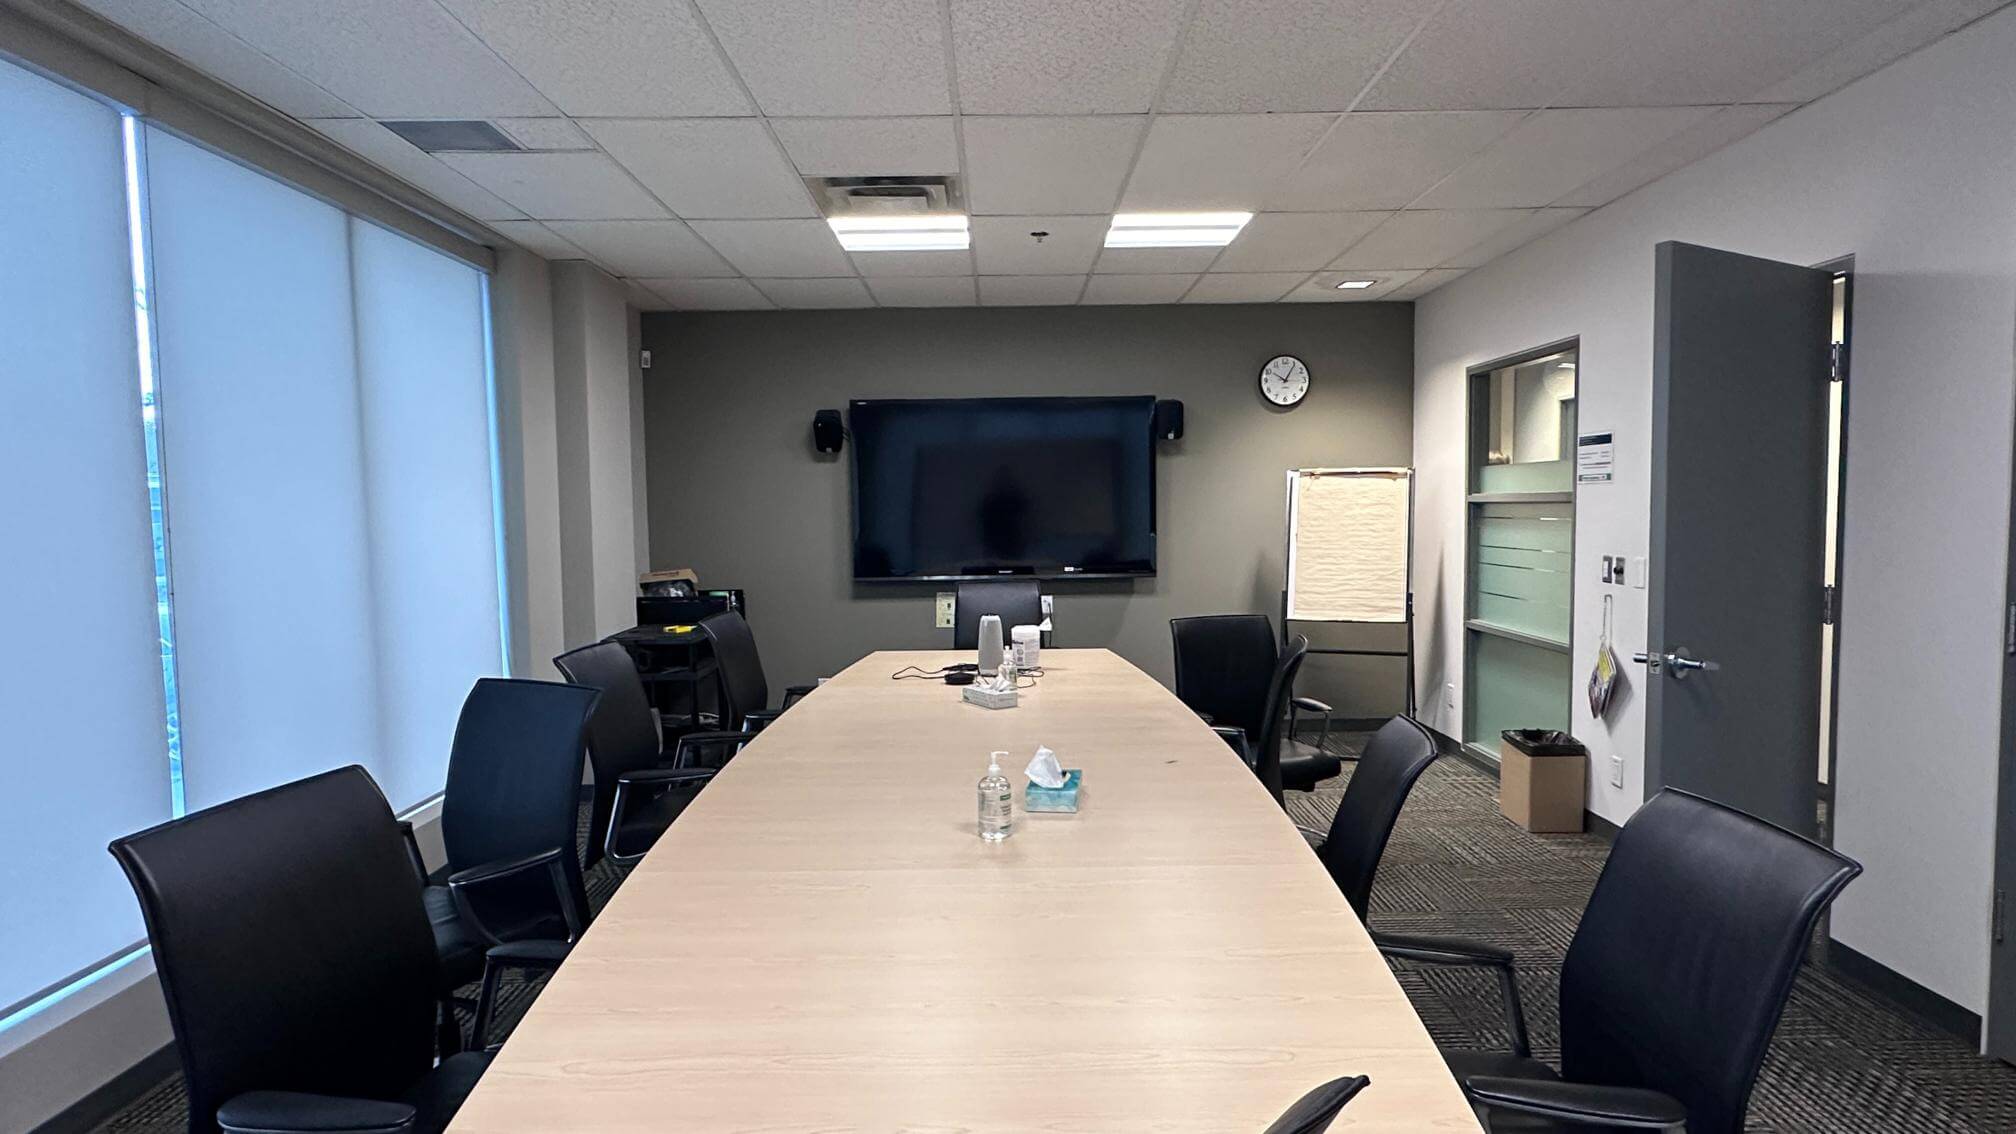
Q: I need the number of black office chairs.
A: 10